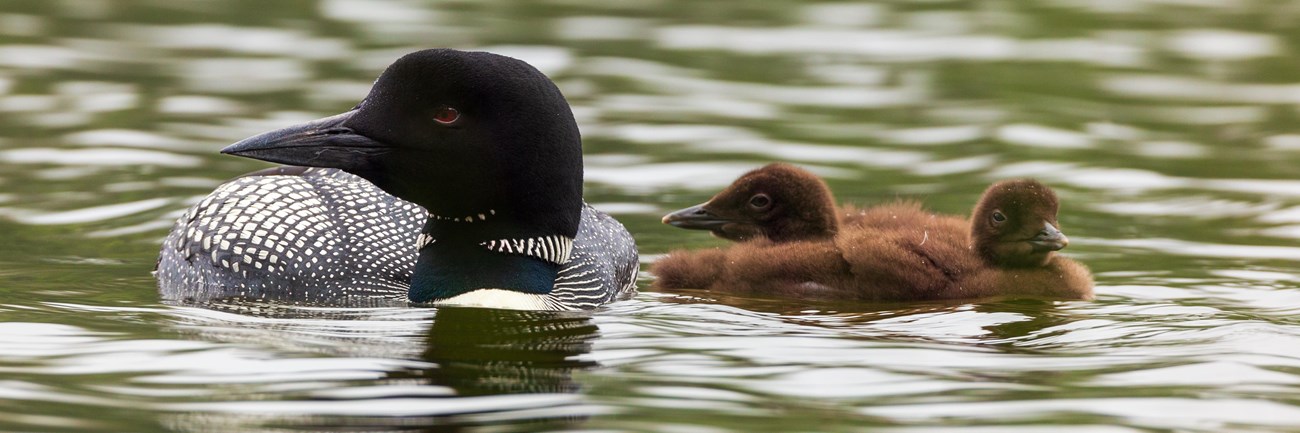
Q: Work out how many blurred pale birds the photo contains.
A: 0